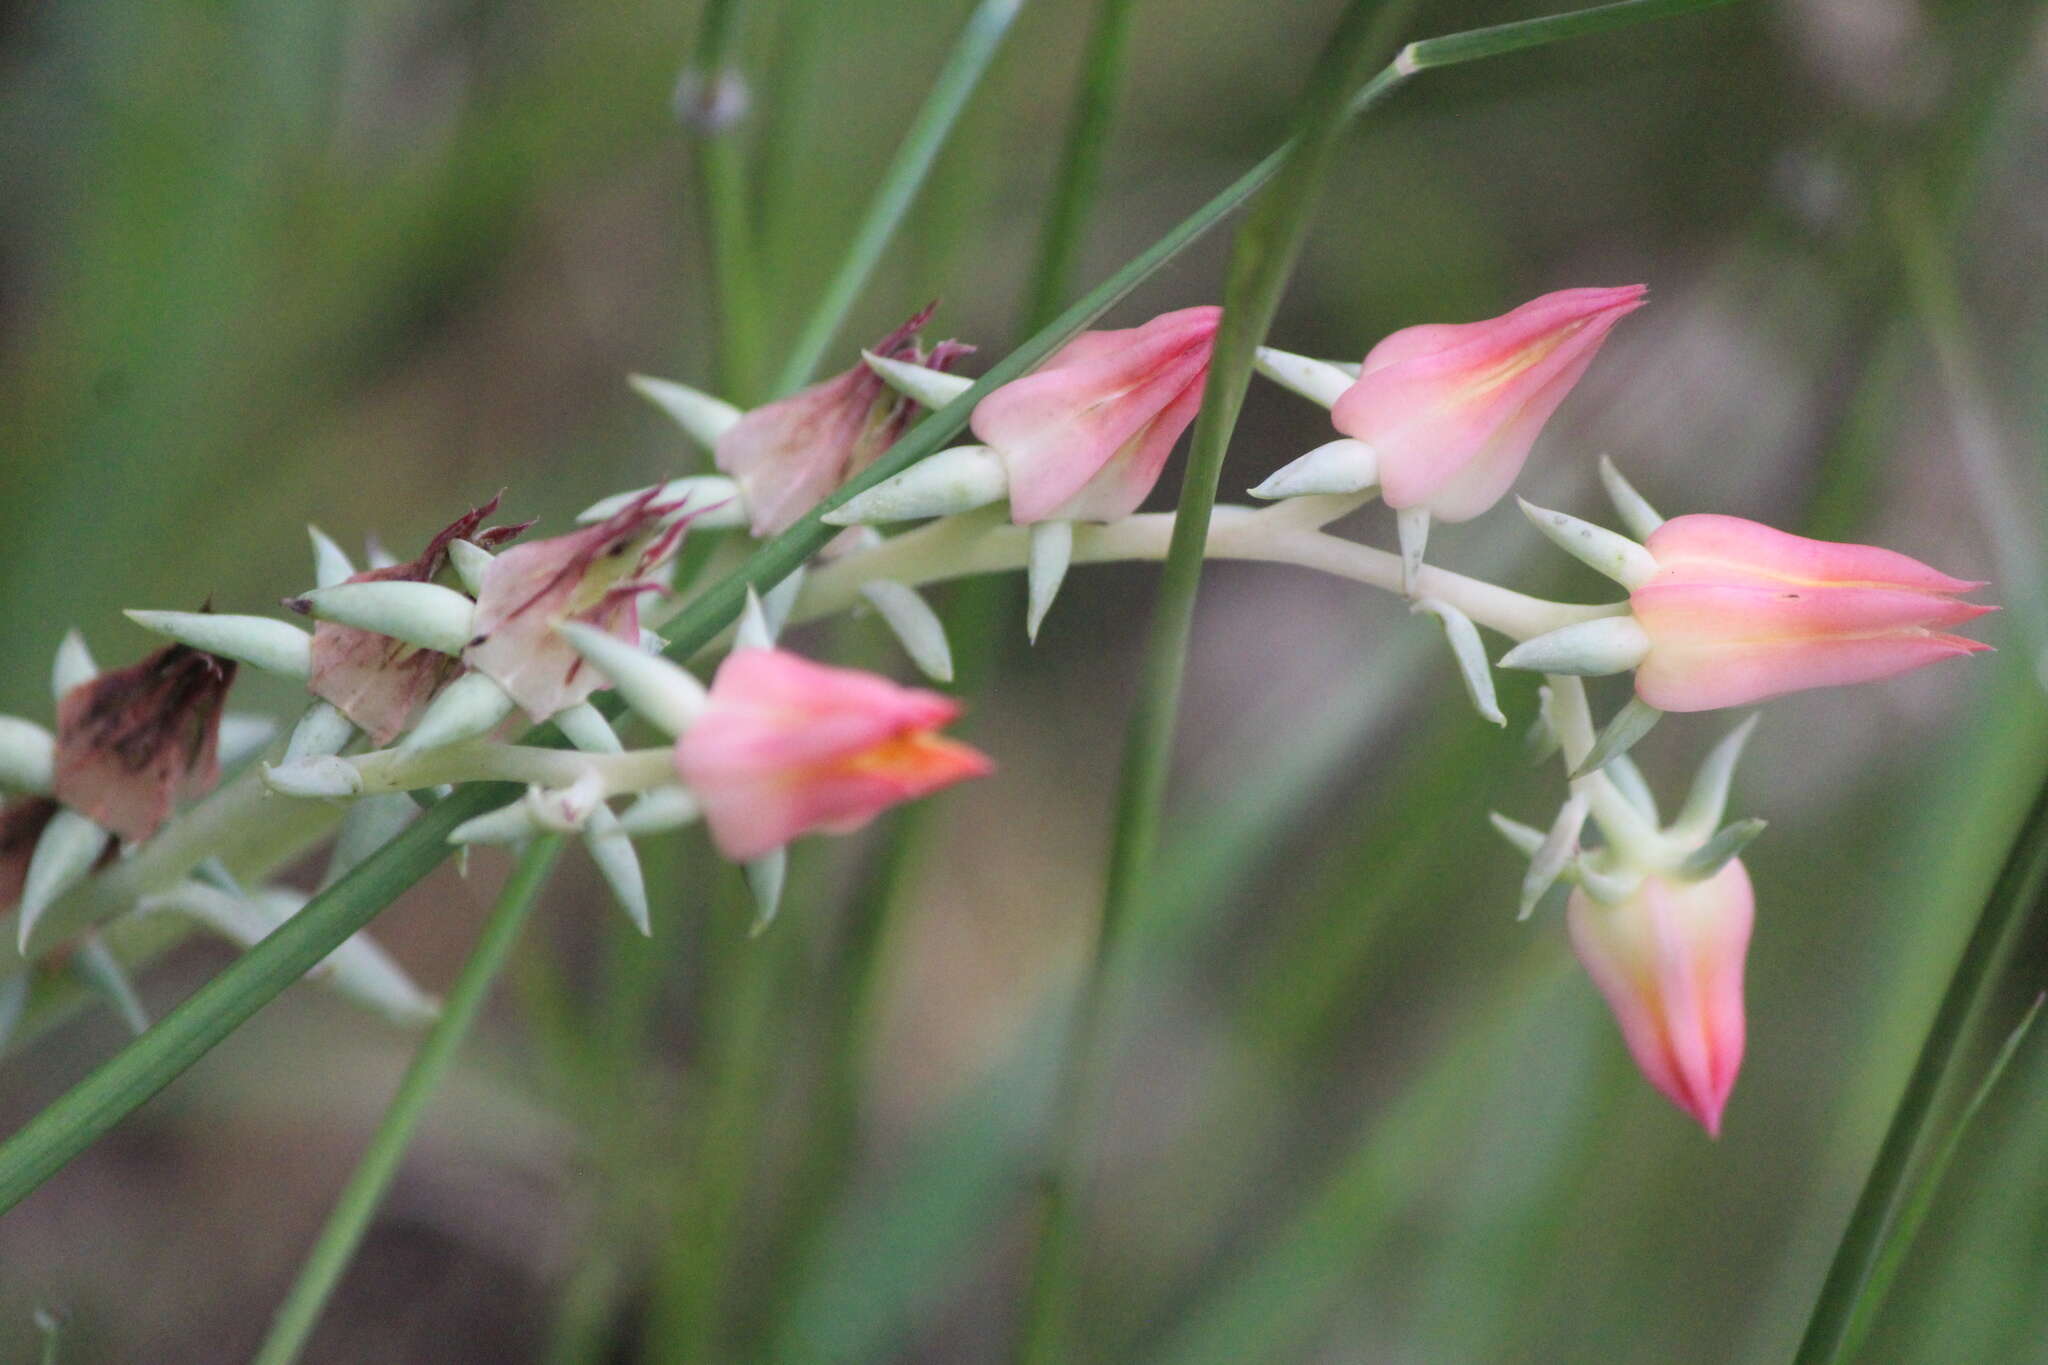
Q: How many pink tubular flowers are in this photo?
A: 5